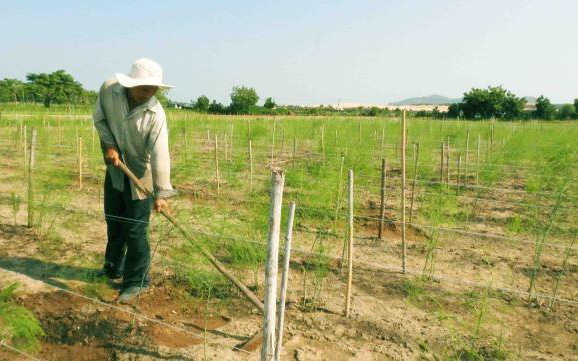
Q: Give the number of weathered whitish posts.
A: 2